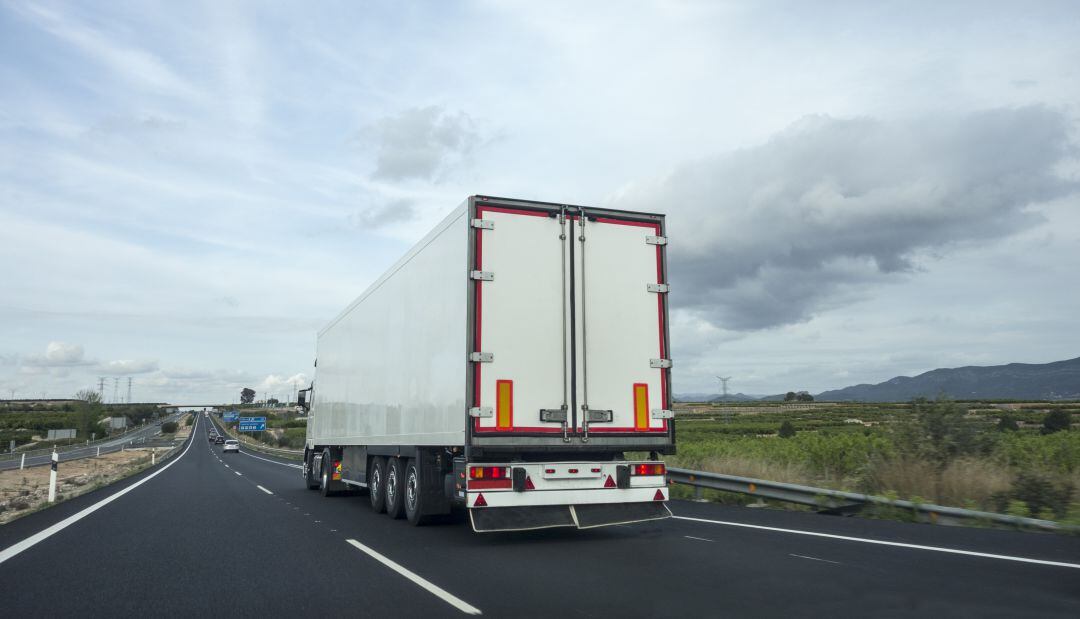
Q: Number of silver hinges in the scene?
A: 8